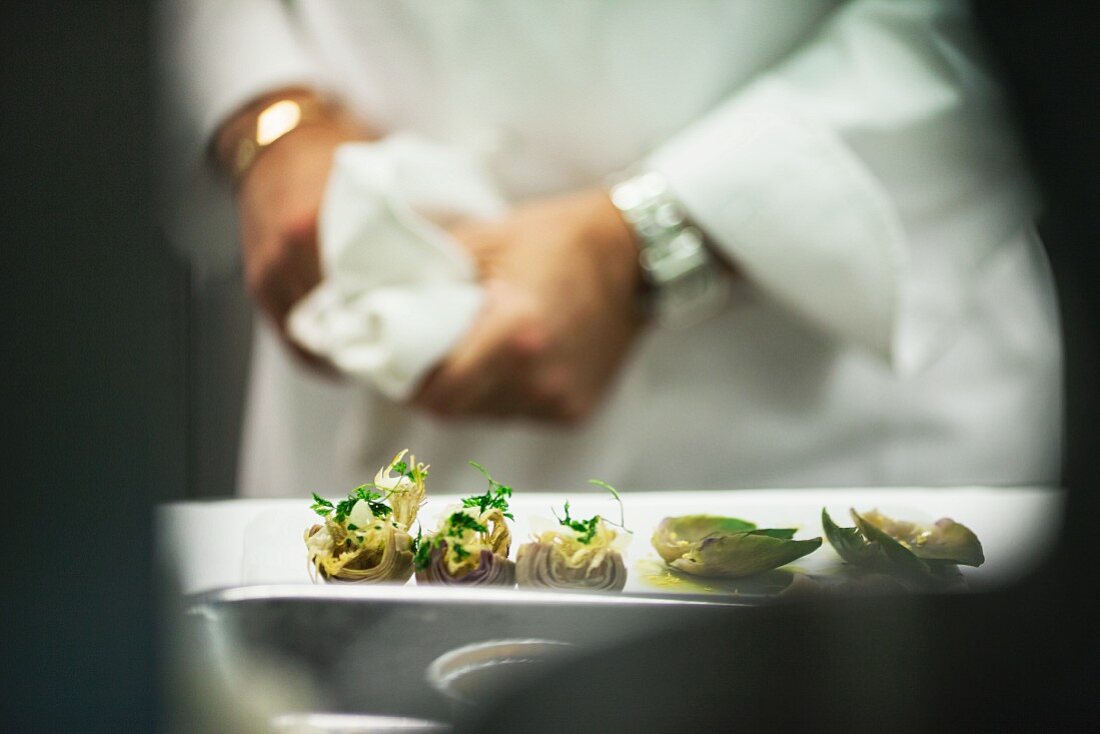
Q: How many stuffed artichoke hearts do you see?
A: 3